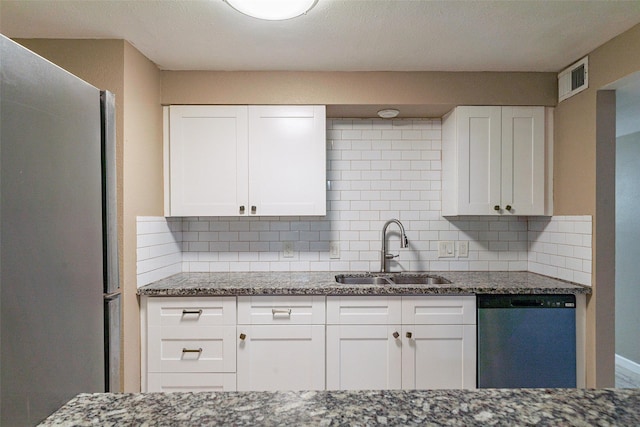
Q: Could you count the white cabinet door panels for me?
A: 7